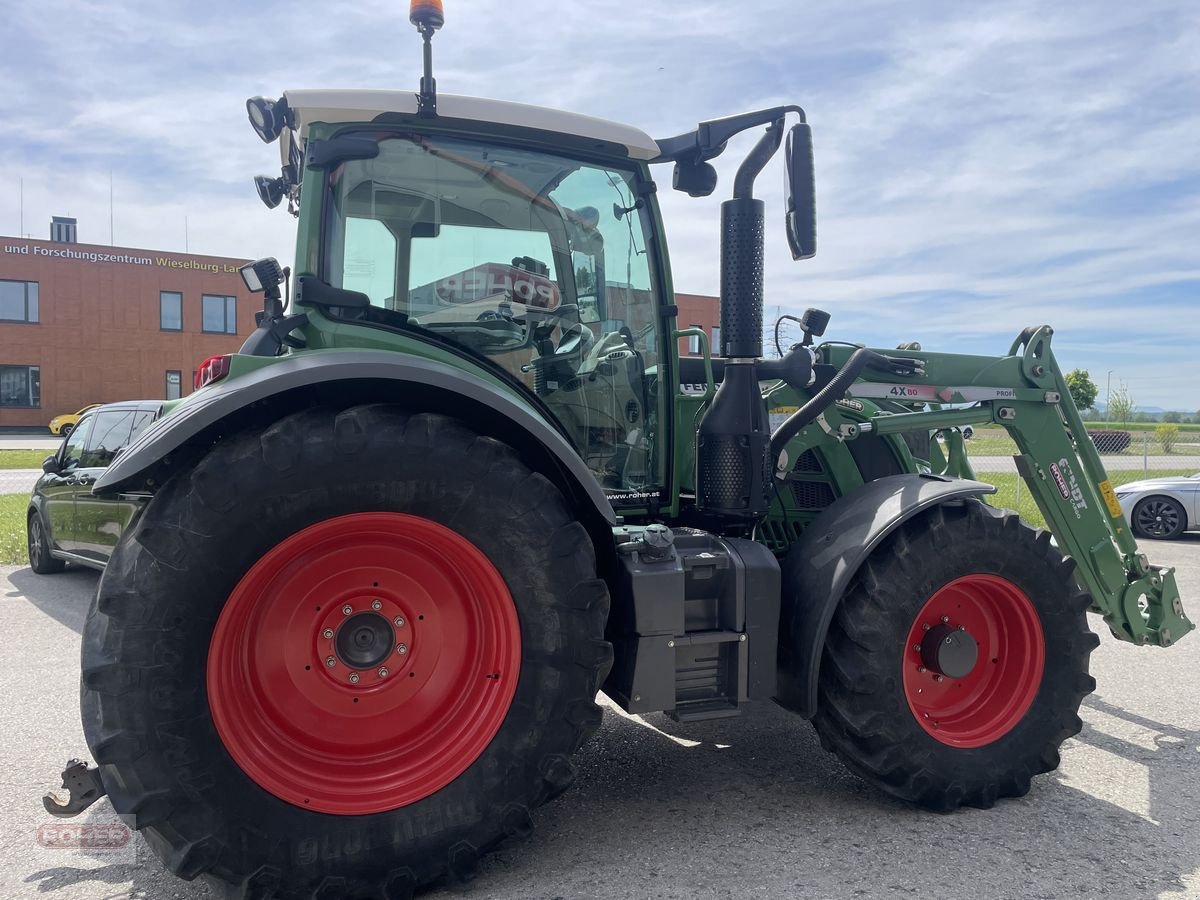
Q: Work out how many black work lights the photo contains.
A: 5